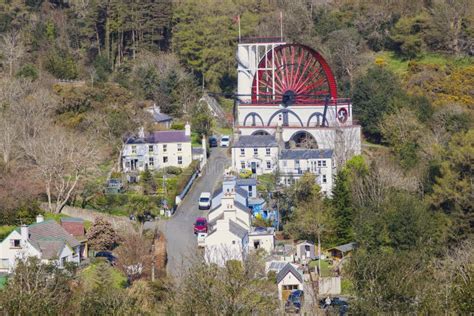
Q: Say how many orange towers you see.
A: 0